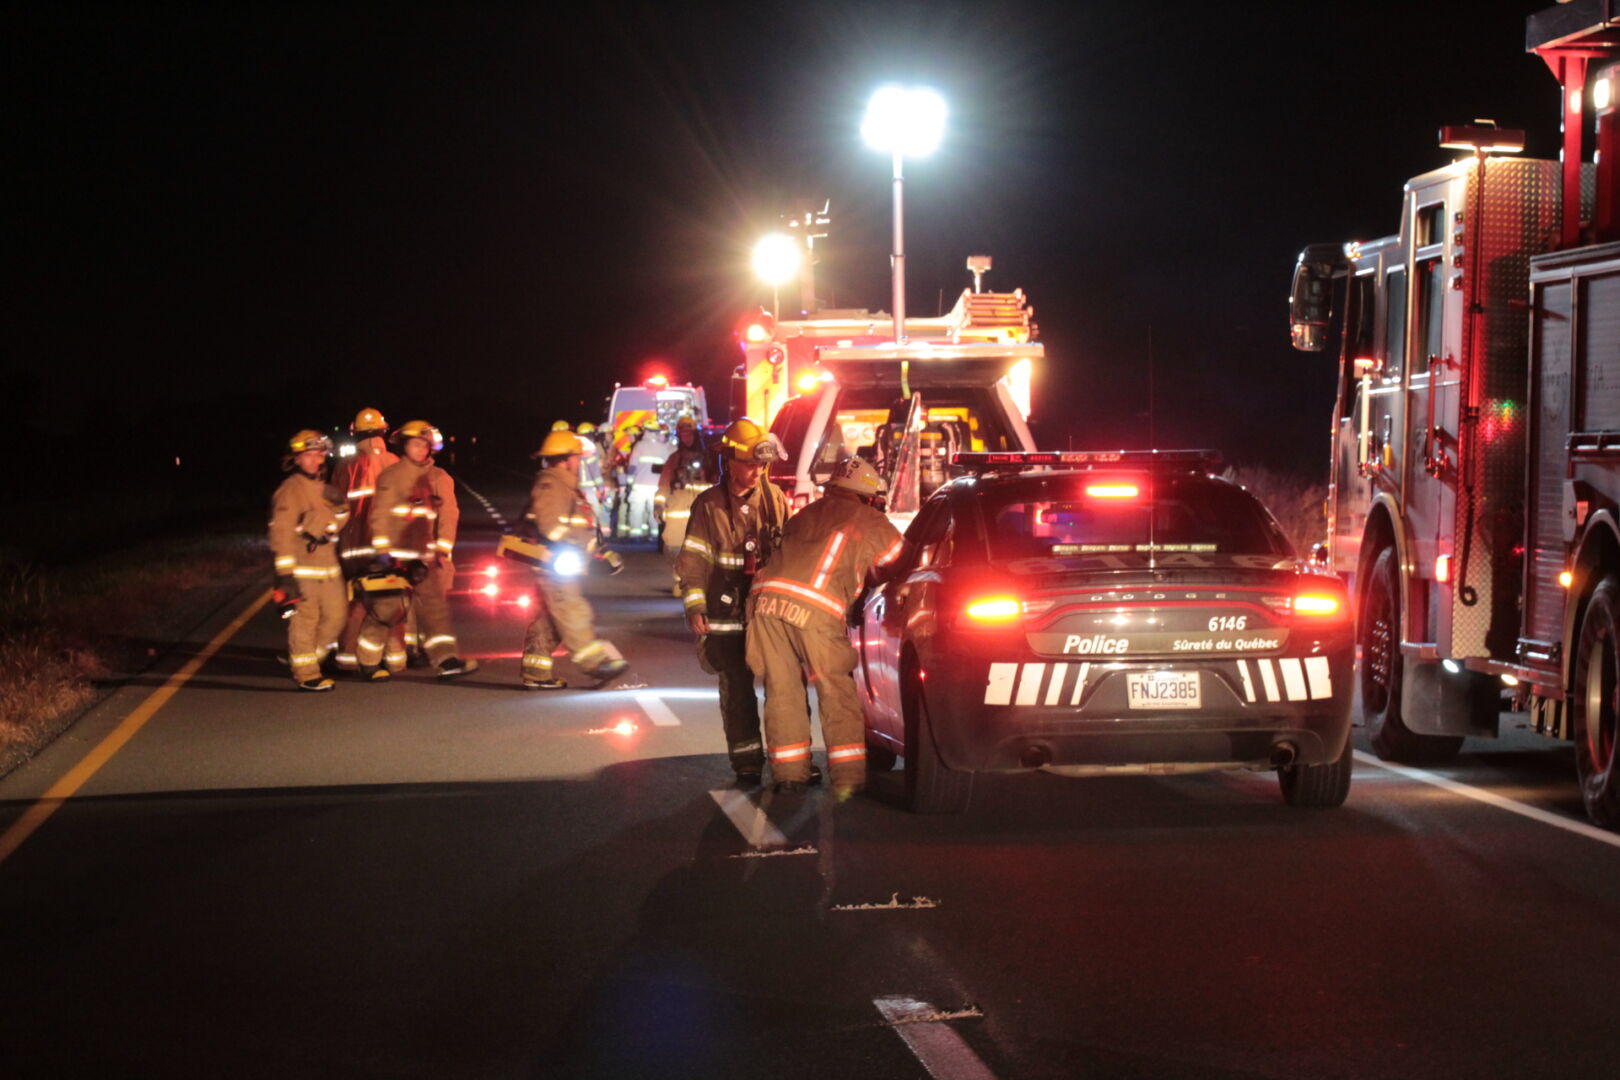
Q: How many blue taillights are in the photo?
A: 0